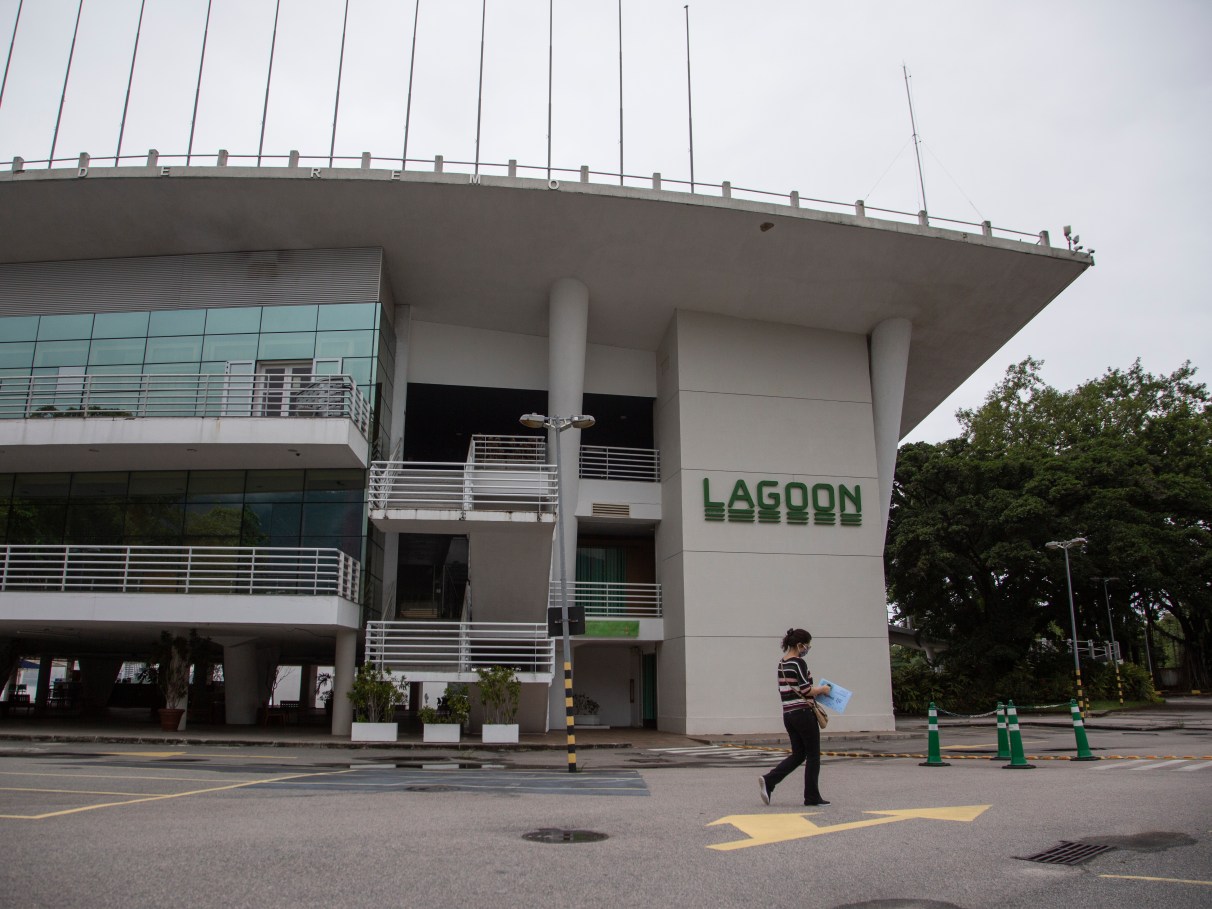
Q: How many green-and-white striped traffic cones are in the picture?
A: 4